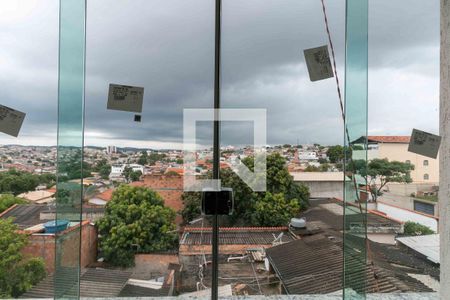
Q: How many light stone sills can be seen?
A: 1